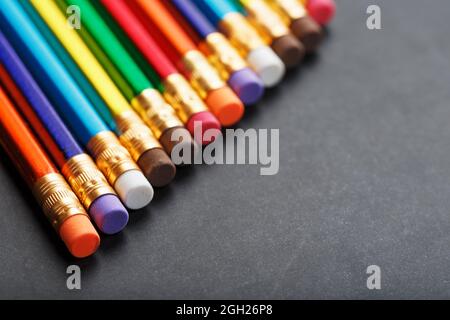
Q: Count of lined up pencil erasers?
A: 12